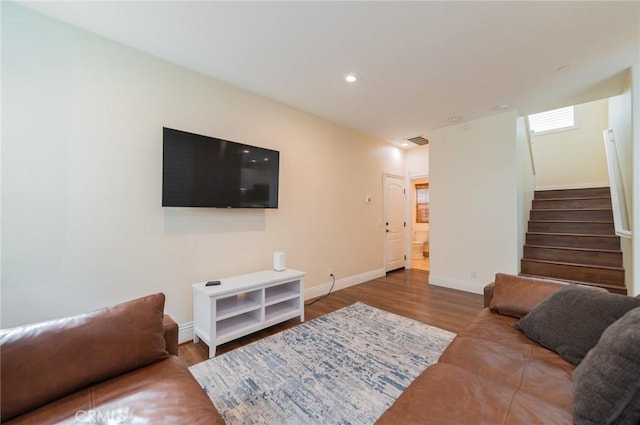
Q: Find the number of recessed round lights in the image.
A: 2